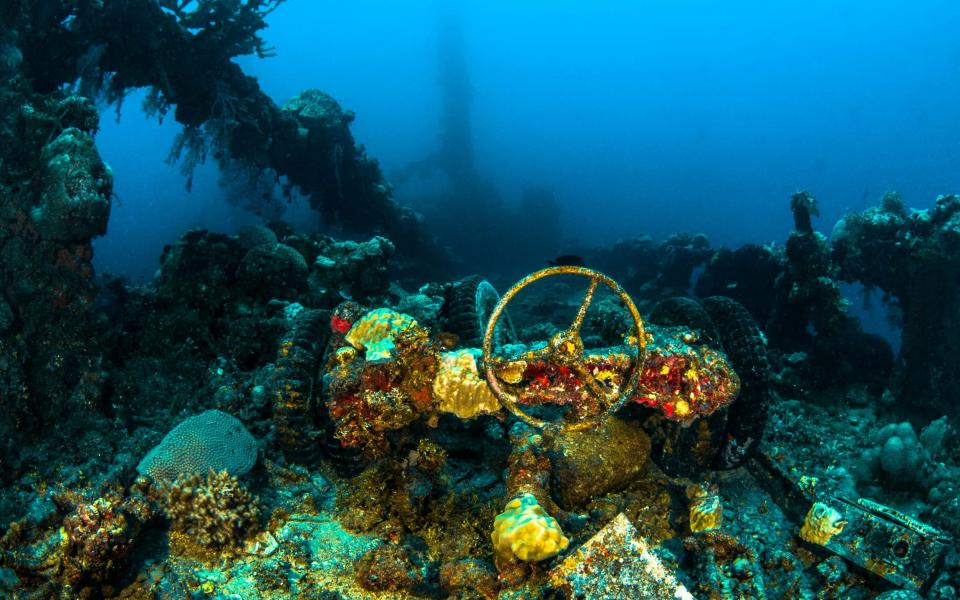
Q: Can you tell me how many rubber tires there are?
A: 5